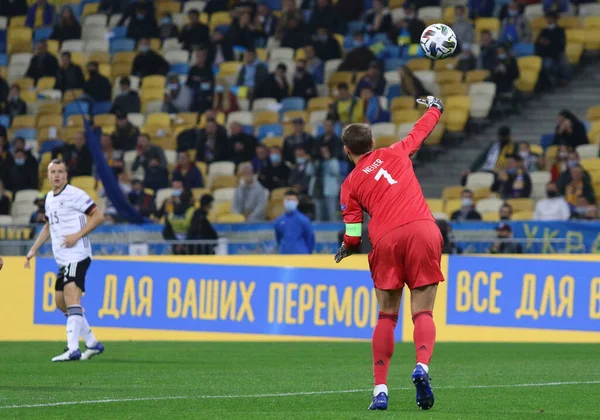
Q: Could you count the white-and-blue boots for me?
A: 2